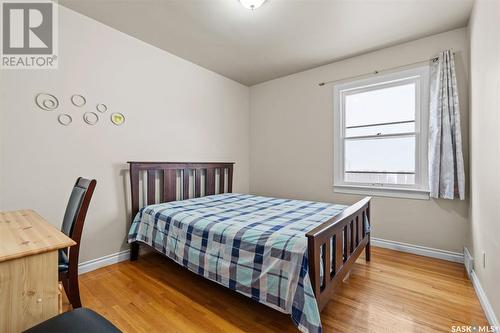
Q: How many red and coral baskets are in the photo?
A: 0